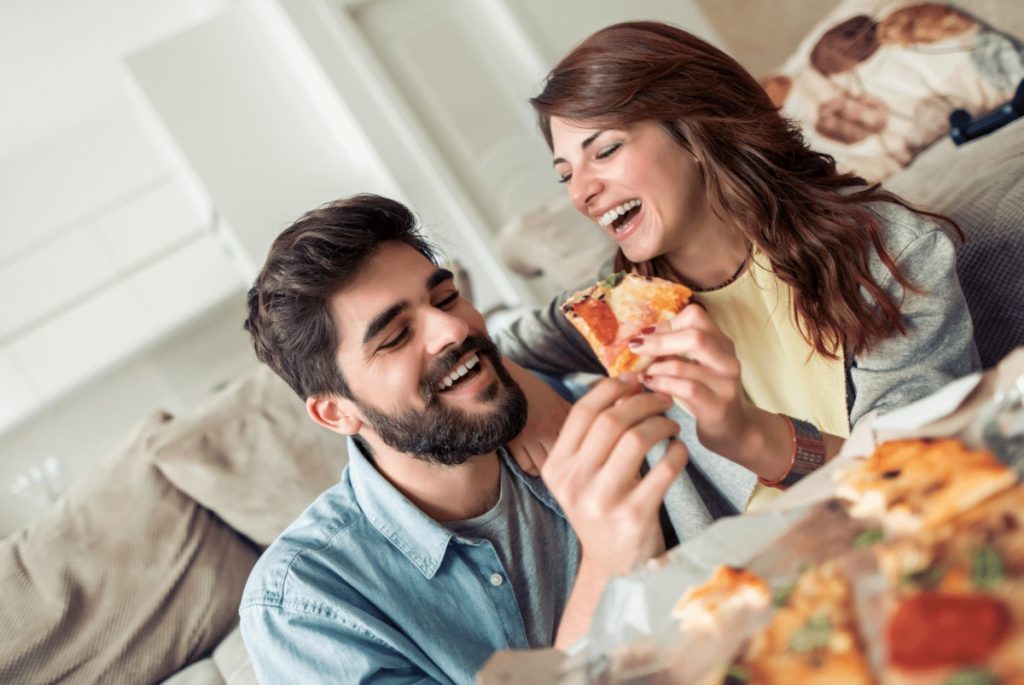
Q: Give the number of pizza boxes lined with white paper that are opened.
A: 1